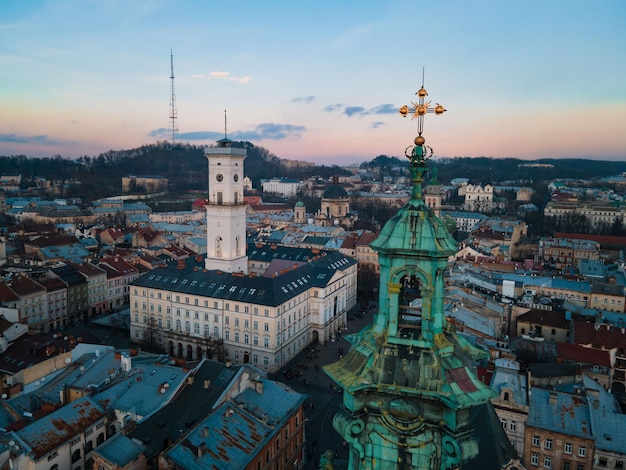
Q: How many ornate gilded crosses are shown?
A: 1